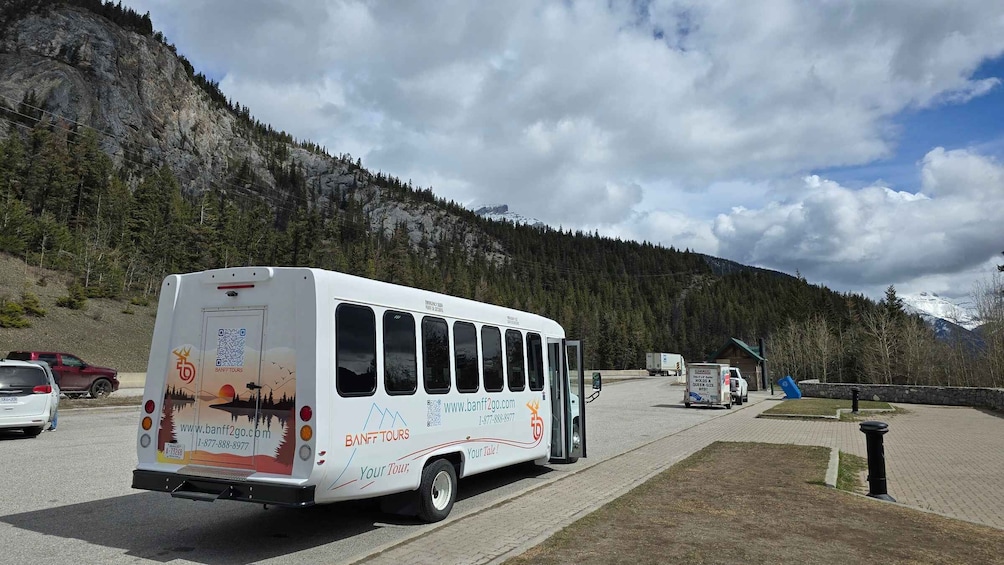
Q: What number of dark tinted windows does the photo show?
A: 7